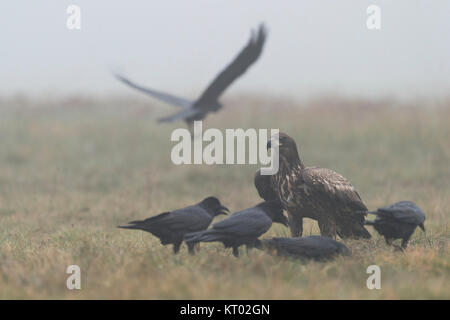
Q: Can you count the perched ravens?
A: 4